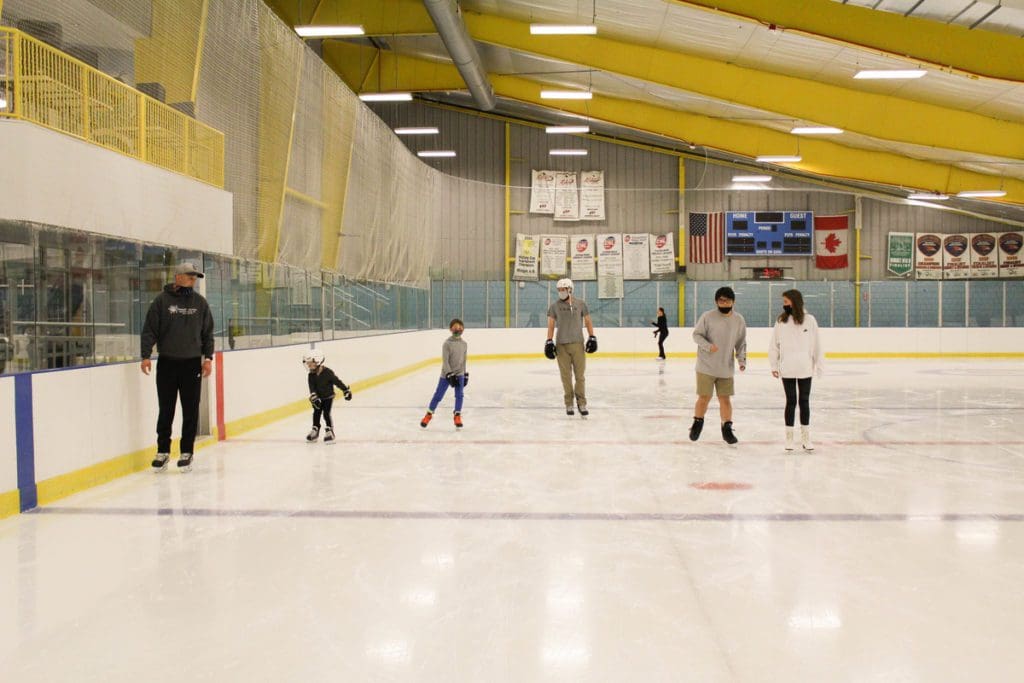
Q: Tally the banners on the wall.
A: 14